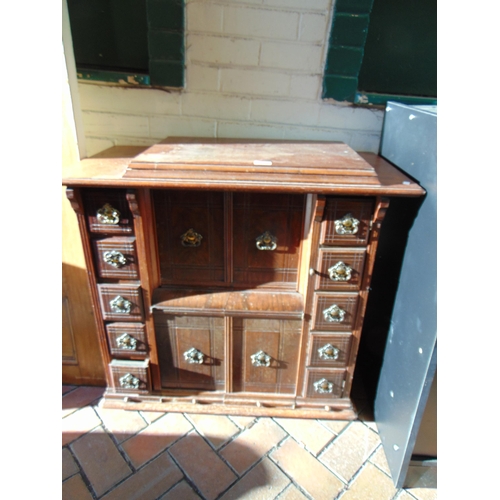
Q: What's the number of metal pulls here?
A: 14